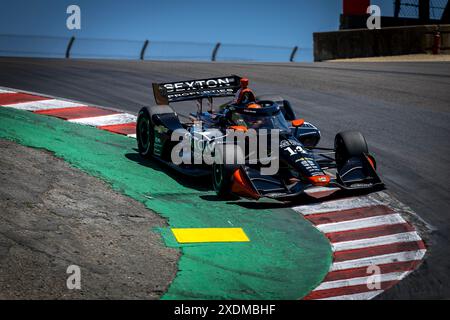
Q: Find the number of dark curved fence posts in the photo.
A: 4